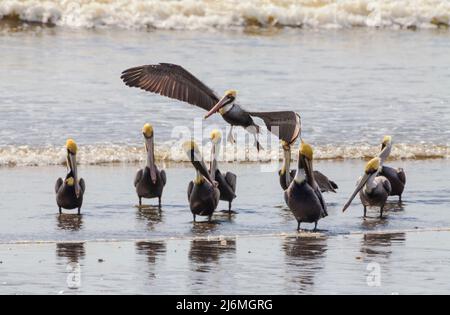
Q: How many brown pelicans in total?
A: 9